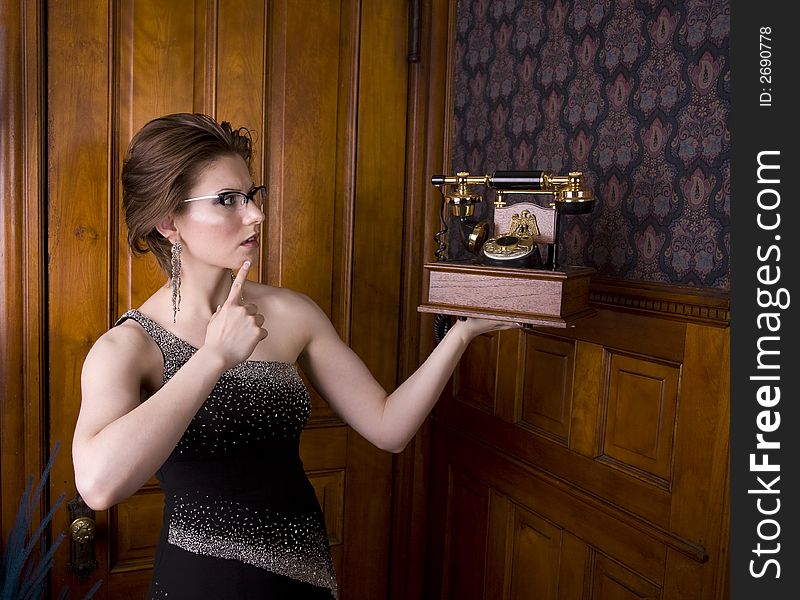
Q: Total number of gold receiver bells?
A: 2